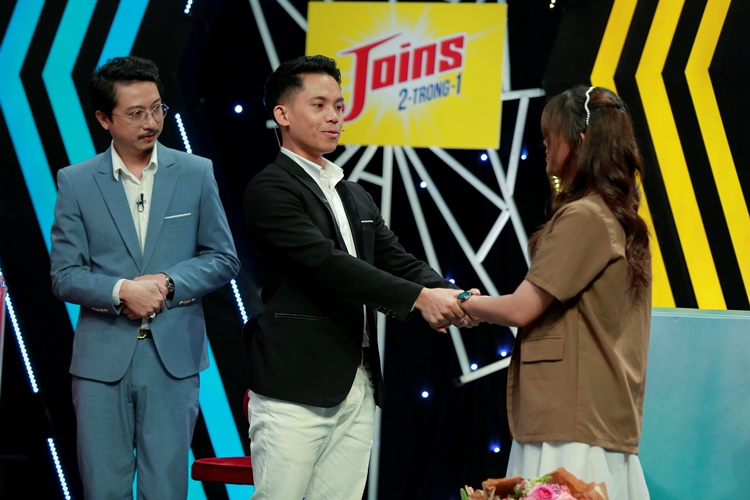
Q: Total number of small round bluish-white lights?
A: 9